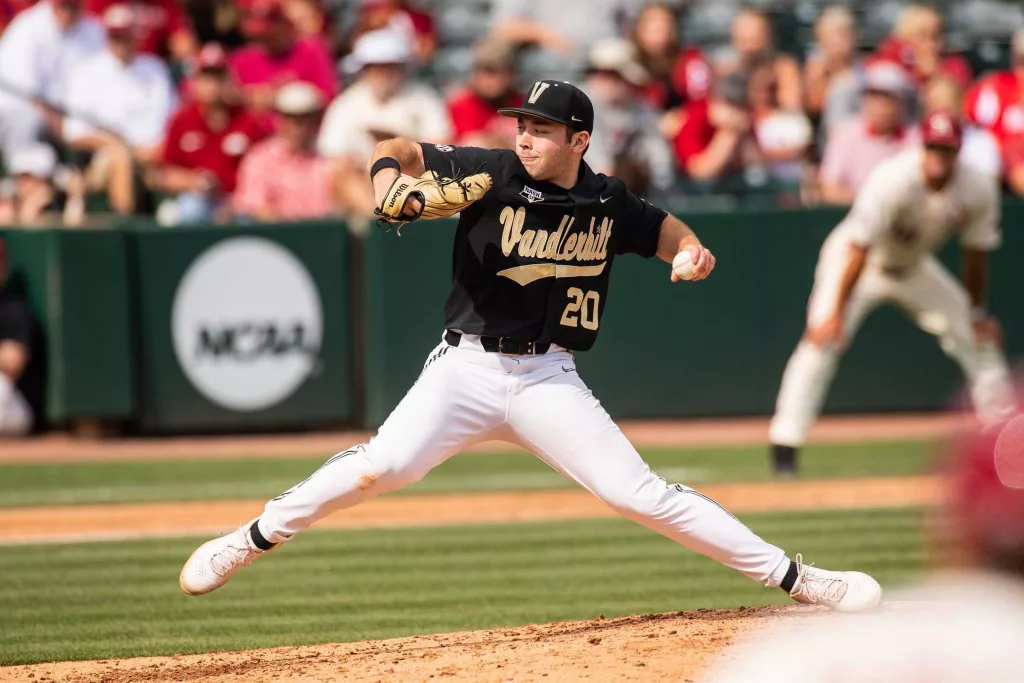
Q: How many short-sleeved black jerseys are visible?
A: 1